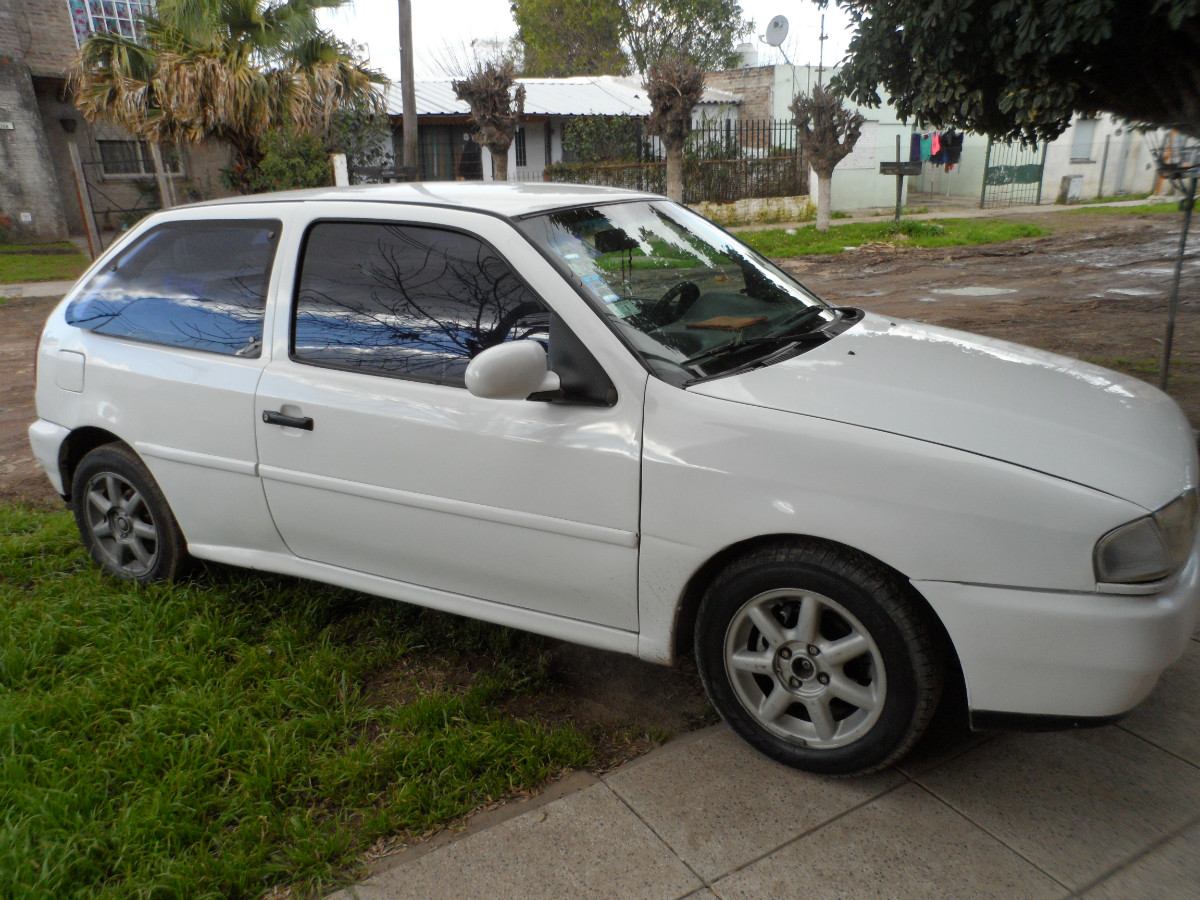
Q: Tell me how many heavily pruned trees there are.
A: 3